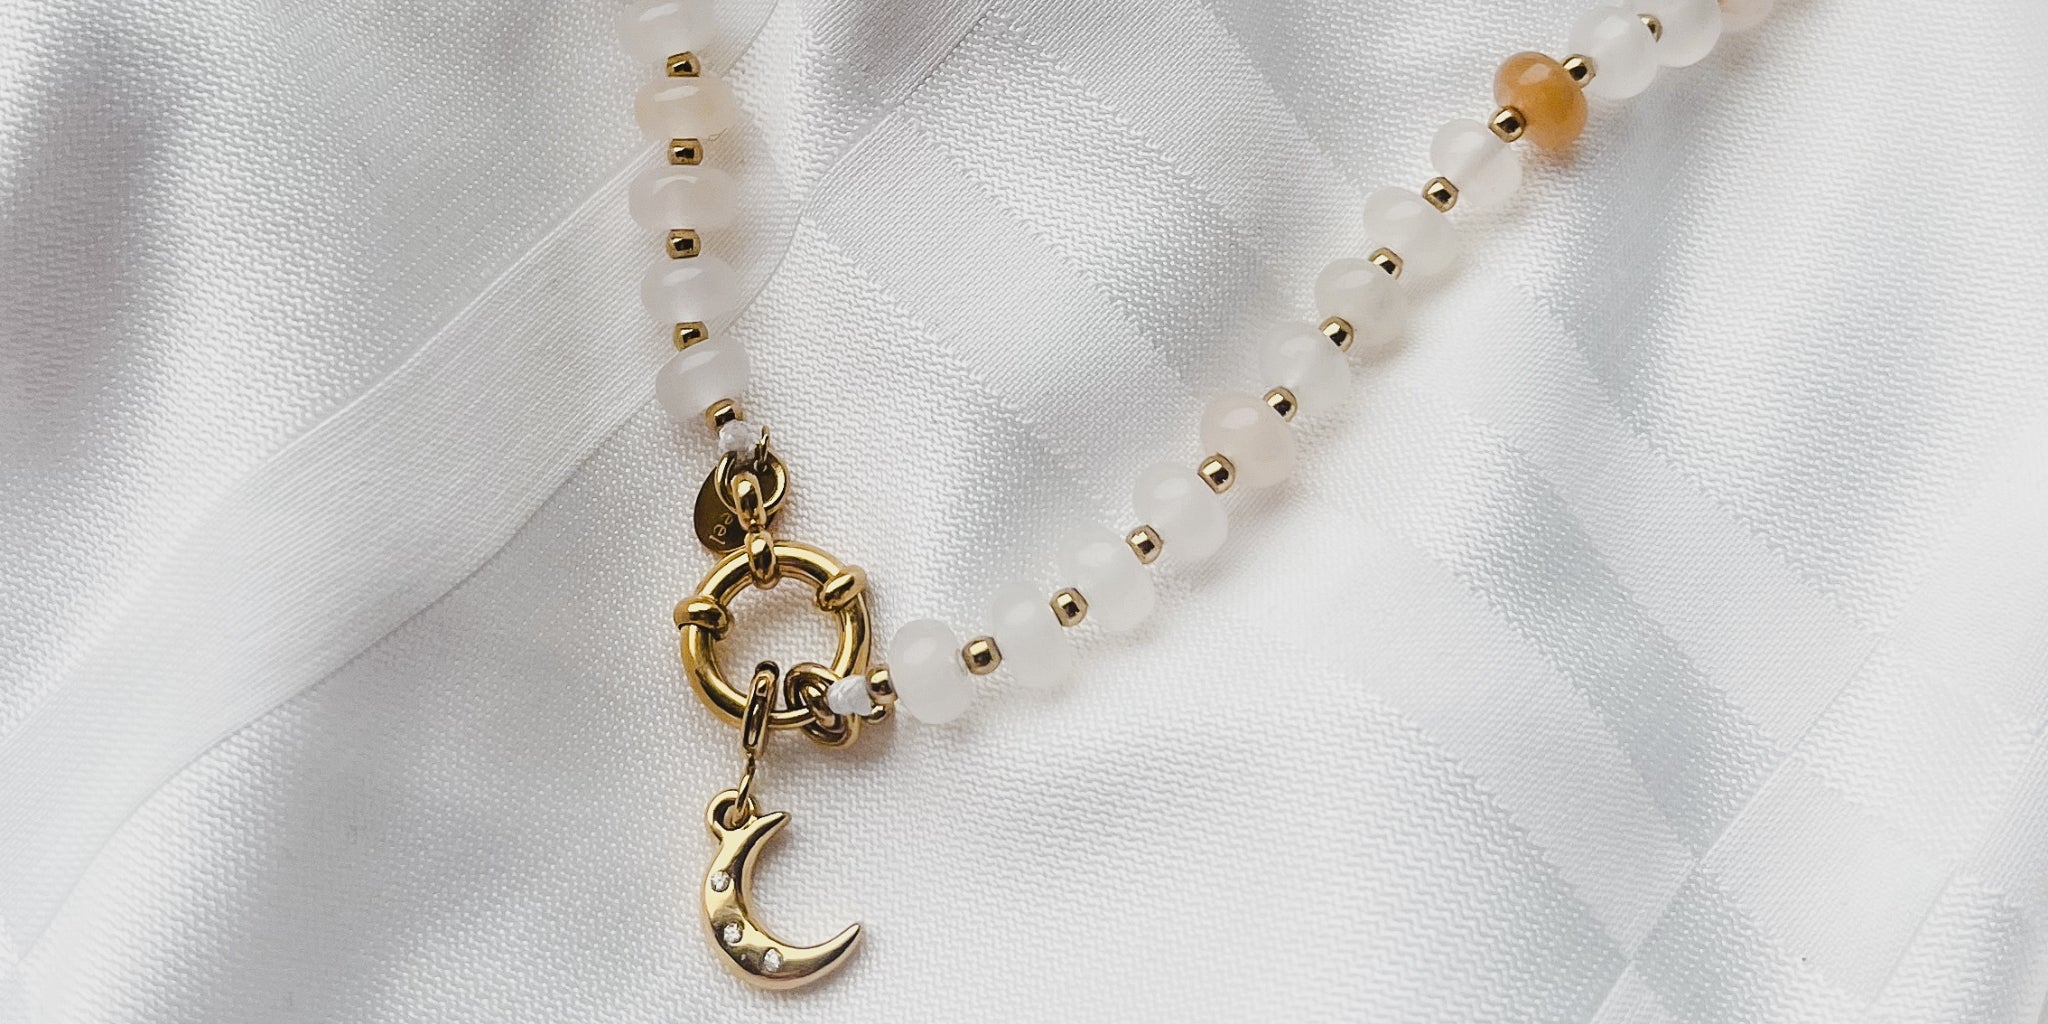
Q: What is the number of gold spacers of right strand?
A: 12